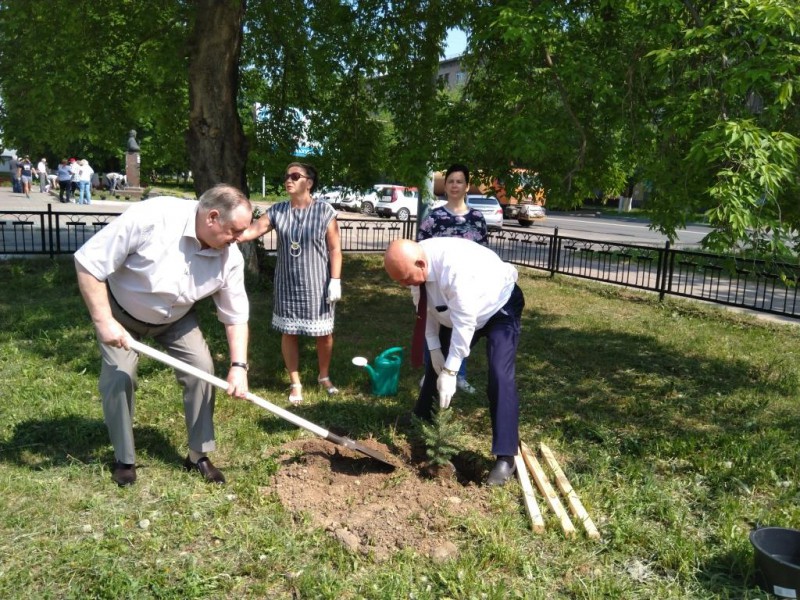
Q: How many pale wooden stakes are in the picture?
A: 3